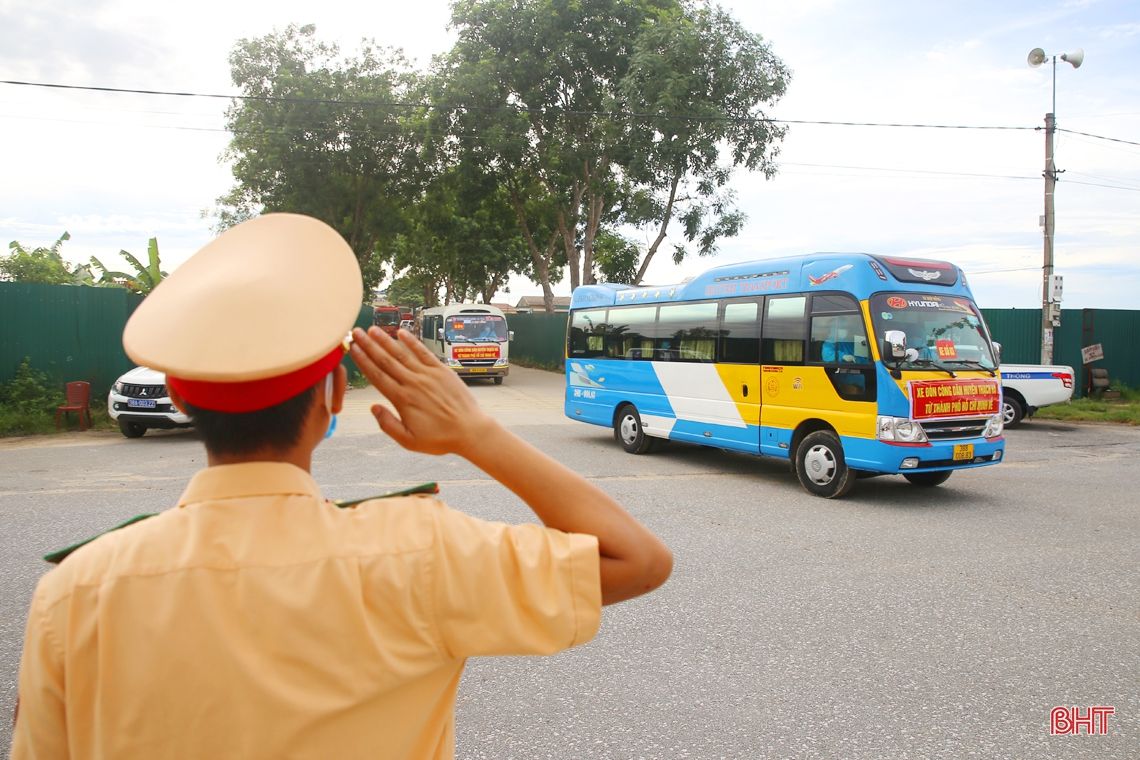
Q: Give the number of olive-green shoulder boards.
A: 2